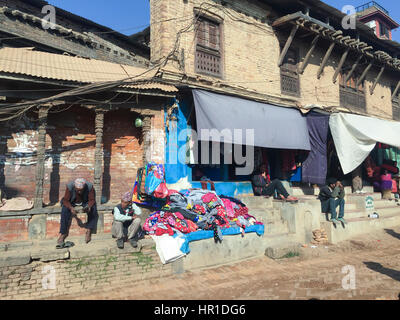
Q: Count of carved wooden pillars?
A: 3